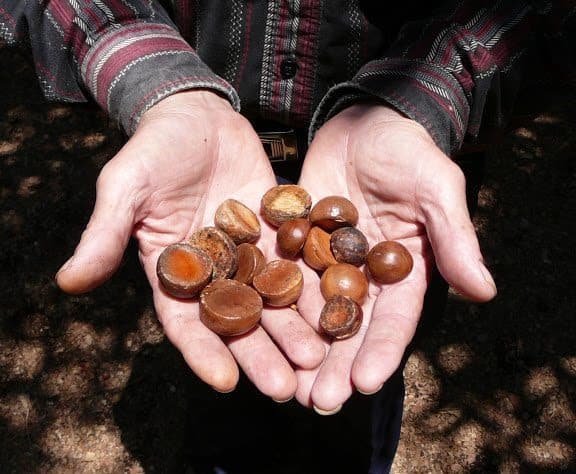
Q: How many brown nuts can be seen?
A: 14